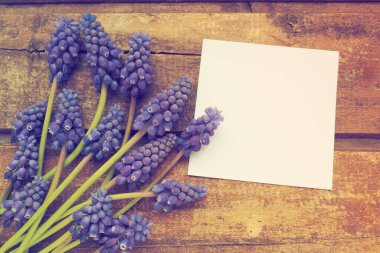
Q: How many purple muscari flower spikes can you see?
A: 14